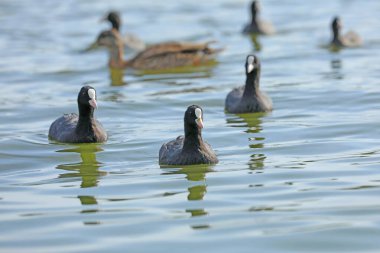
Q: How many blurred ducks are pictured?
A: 4